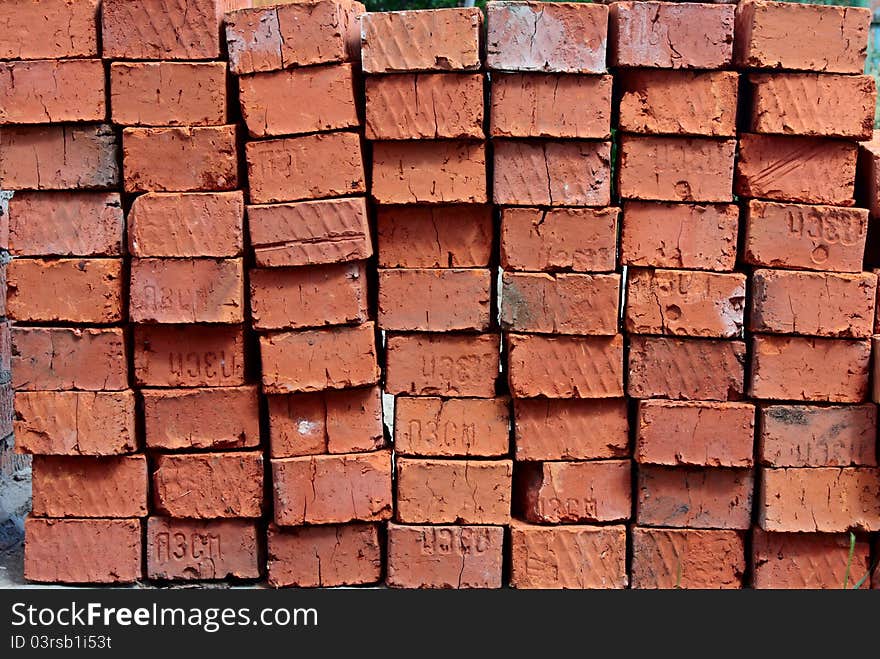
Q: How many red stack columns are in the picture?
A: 7